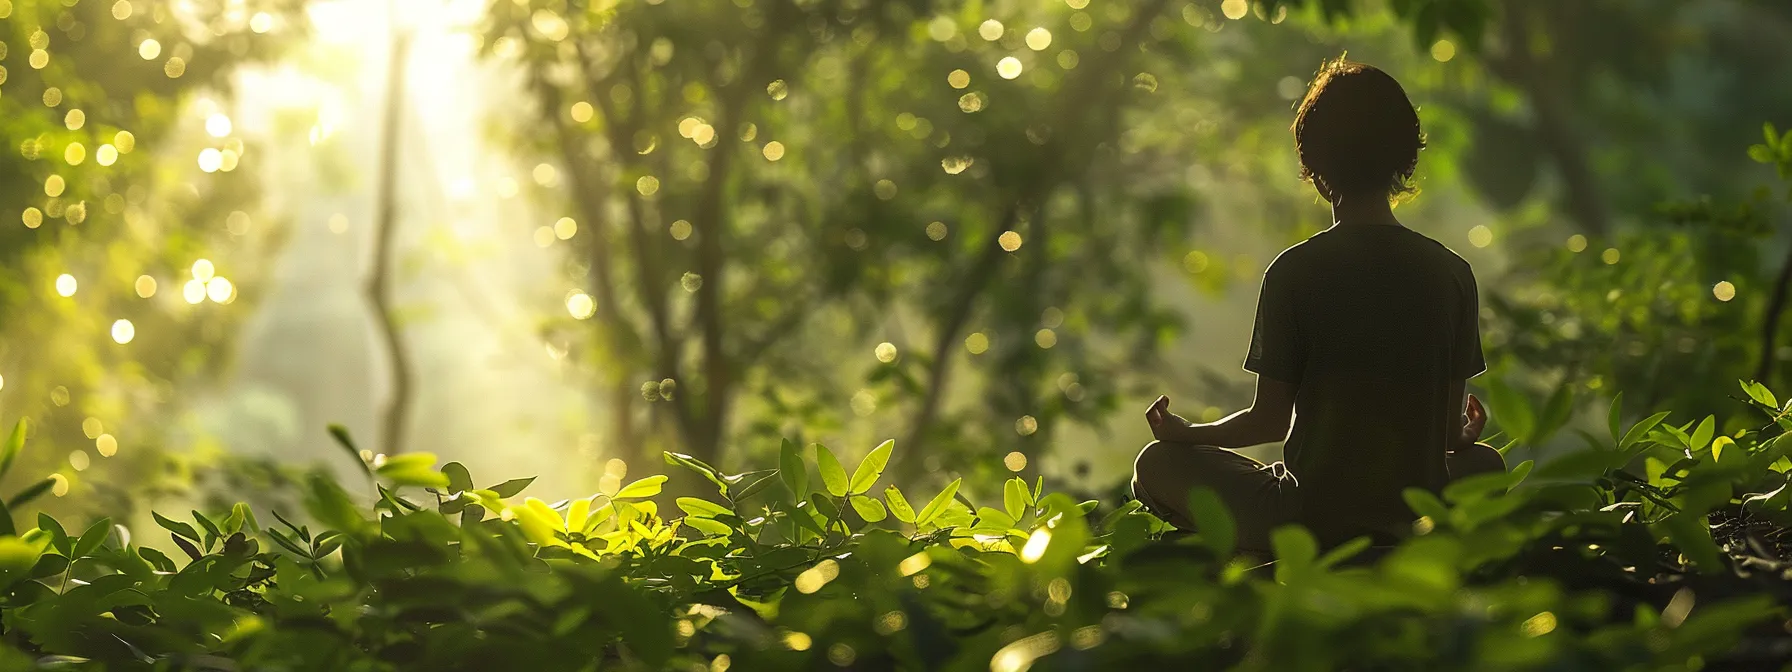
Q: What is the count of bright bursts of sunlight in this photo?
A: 1